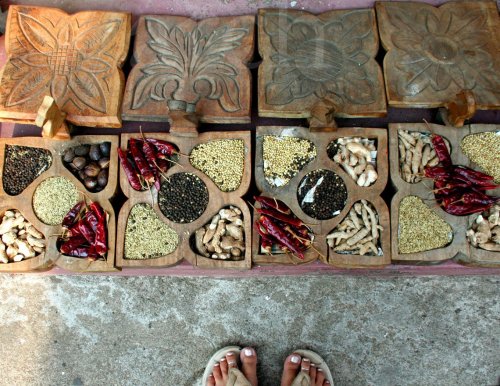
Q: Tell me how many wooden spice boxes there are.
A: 4